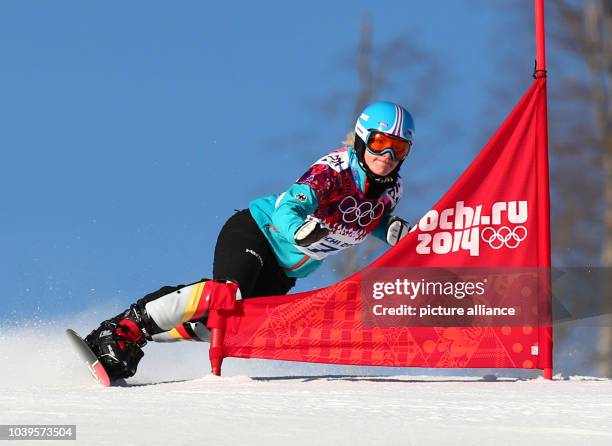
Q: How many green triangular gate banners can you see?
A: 0